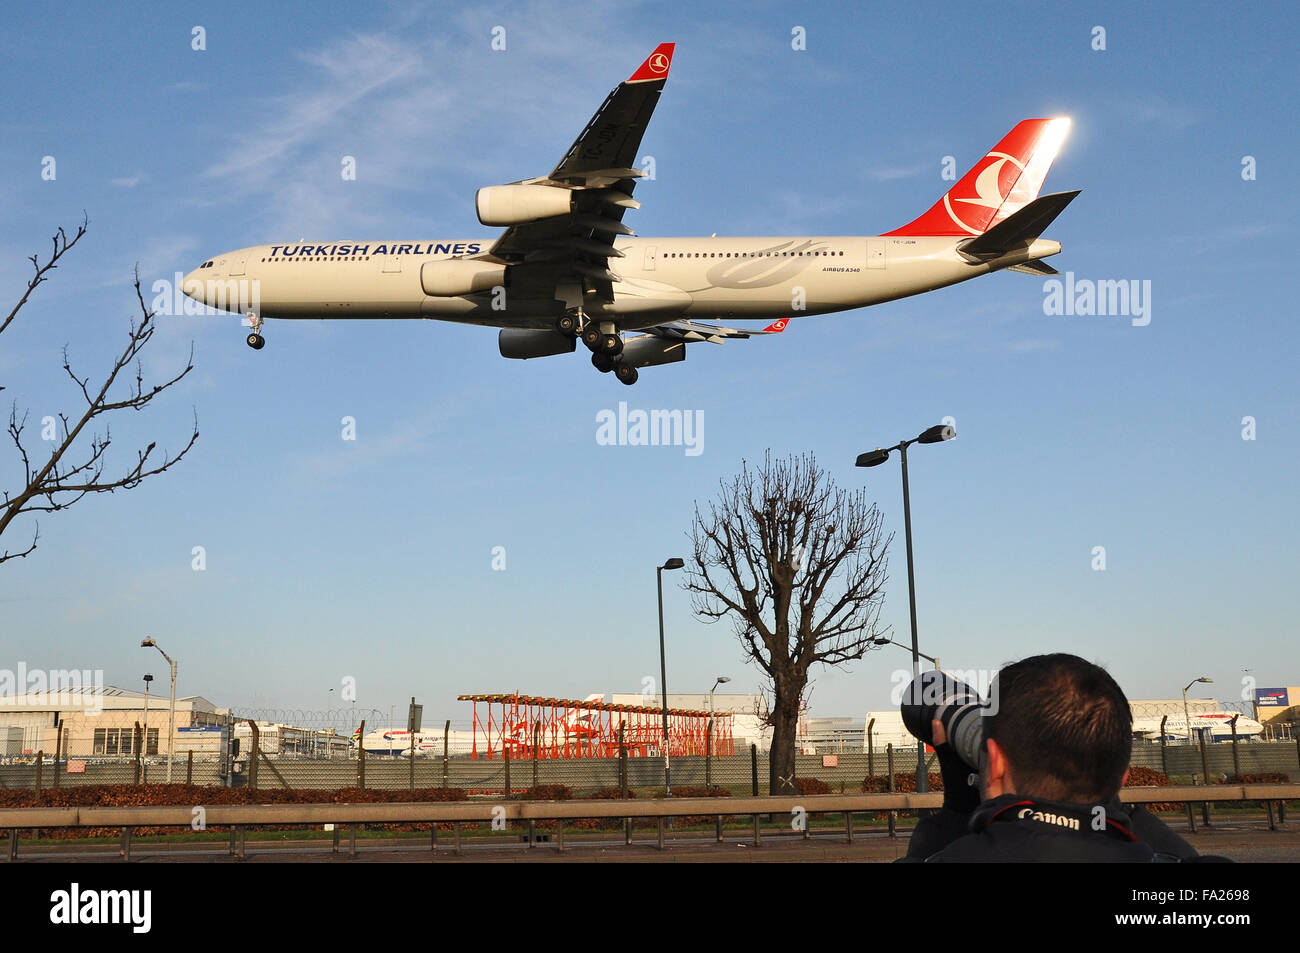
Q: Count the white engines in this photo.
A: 2